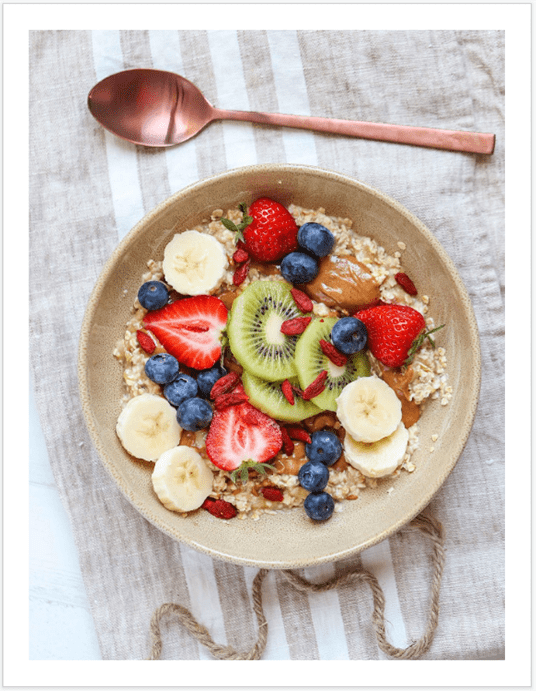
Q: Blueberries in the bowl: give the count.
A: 11